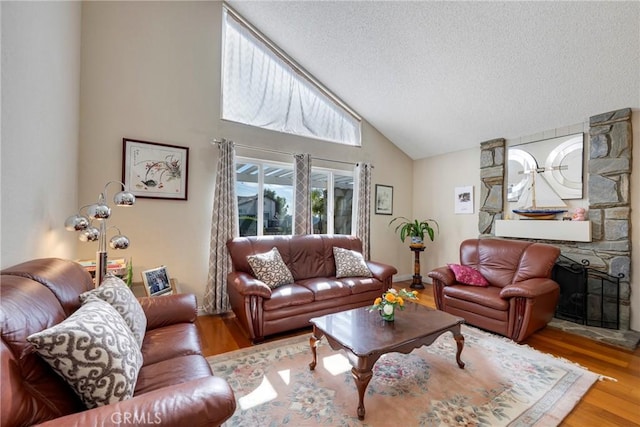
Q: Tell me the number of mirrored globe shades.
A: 5